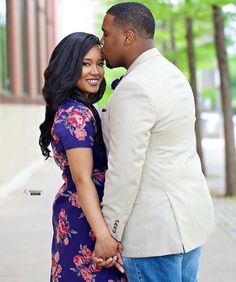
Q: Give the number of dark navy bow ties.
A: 1